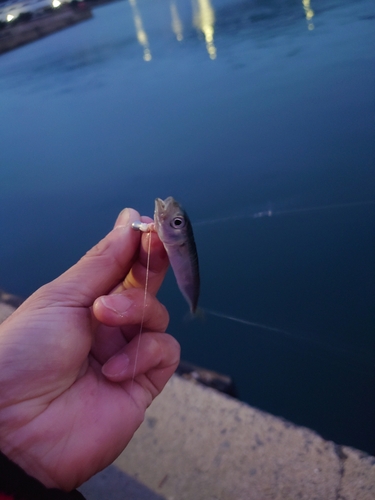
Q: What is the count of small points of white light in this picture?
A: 2